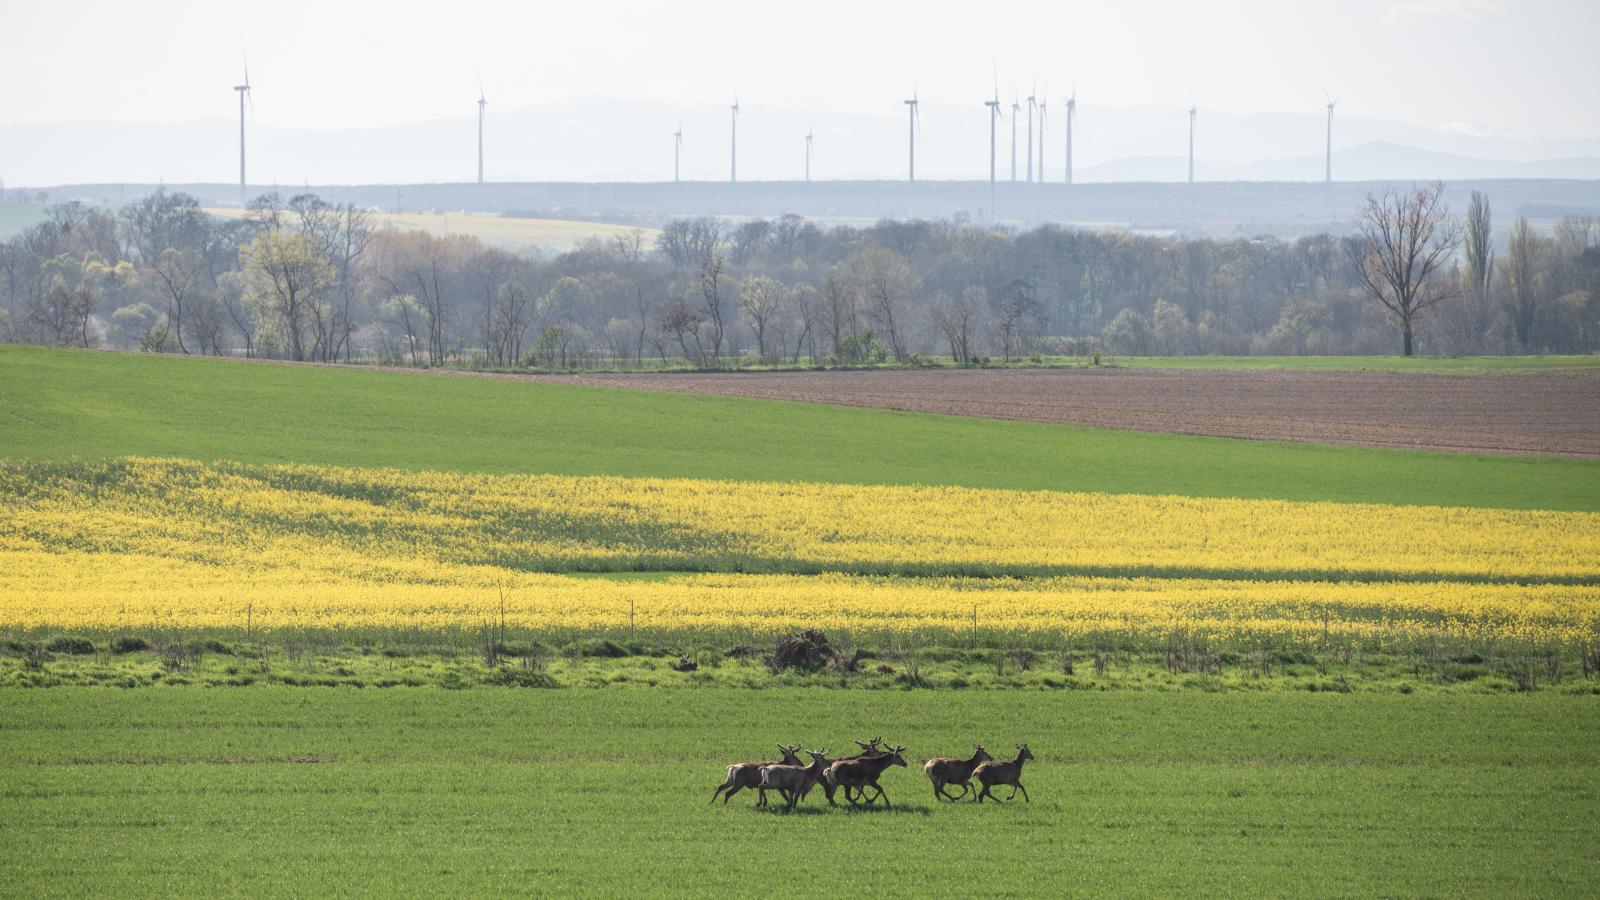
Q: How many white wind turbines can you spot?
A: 13